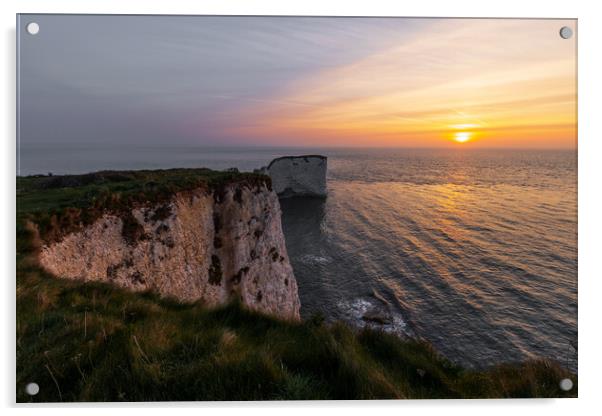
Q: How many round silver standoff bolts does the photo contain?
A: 4